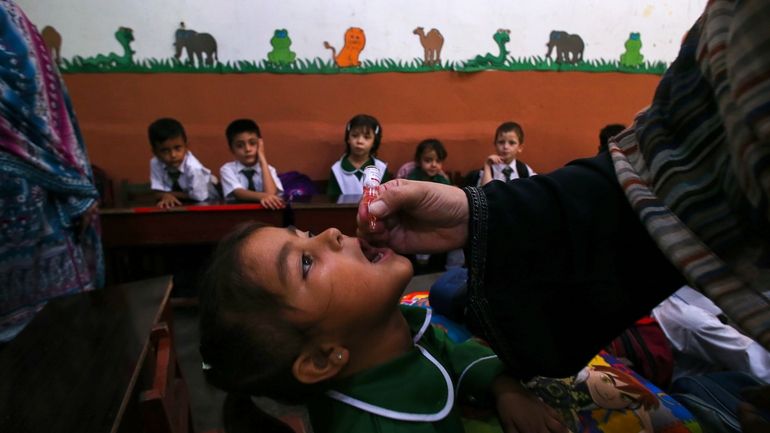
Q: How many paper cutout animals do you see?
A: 9